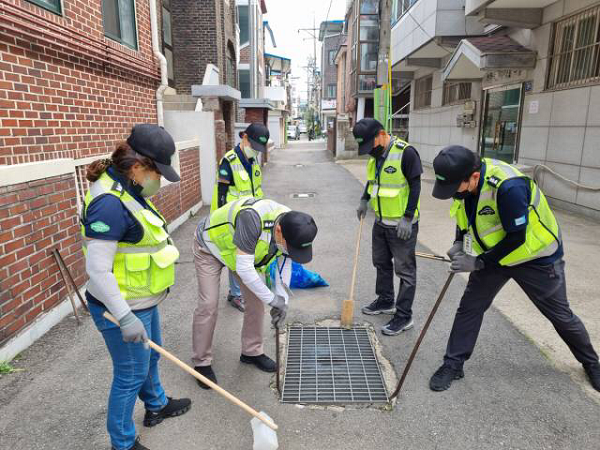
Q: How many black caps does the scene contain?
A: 5